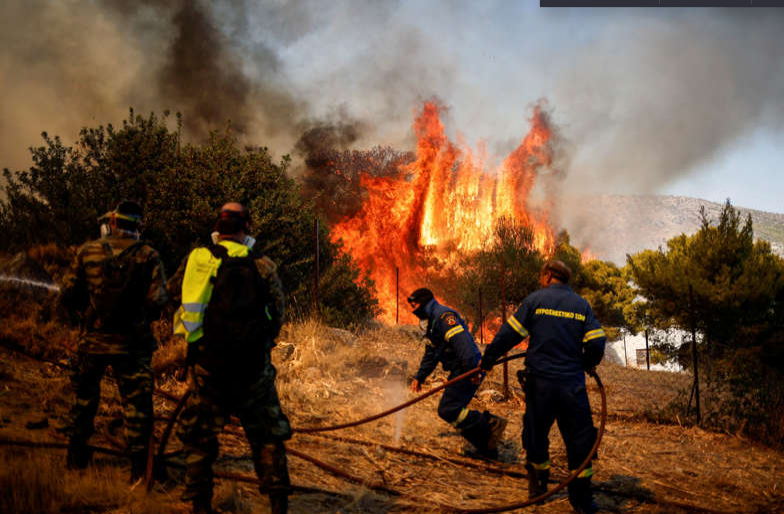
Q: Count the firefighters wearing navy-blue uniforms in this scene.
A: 2